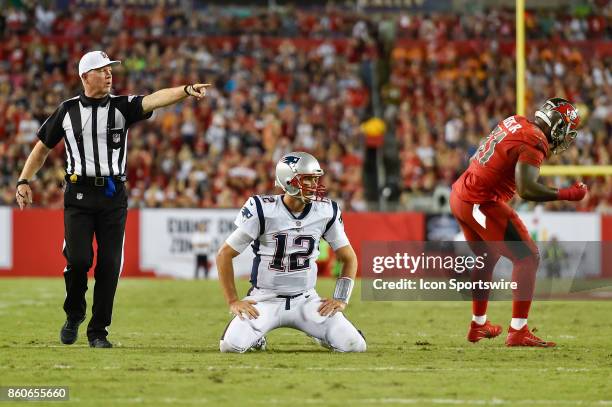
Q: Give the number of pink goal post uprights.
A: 0